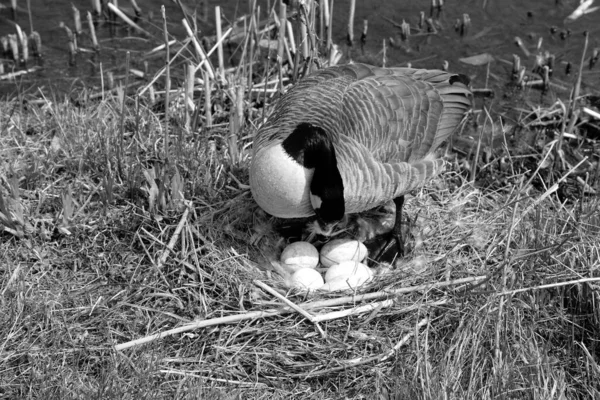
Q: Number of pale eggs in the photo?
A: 4